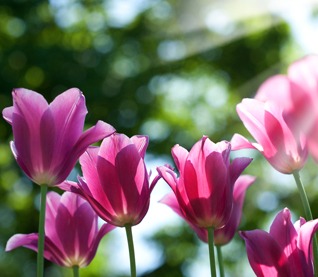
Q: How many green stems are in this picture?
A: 6